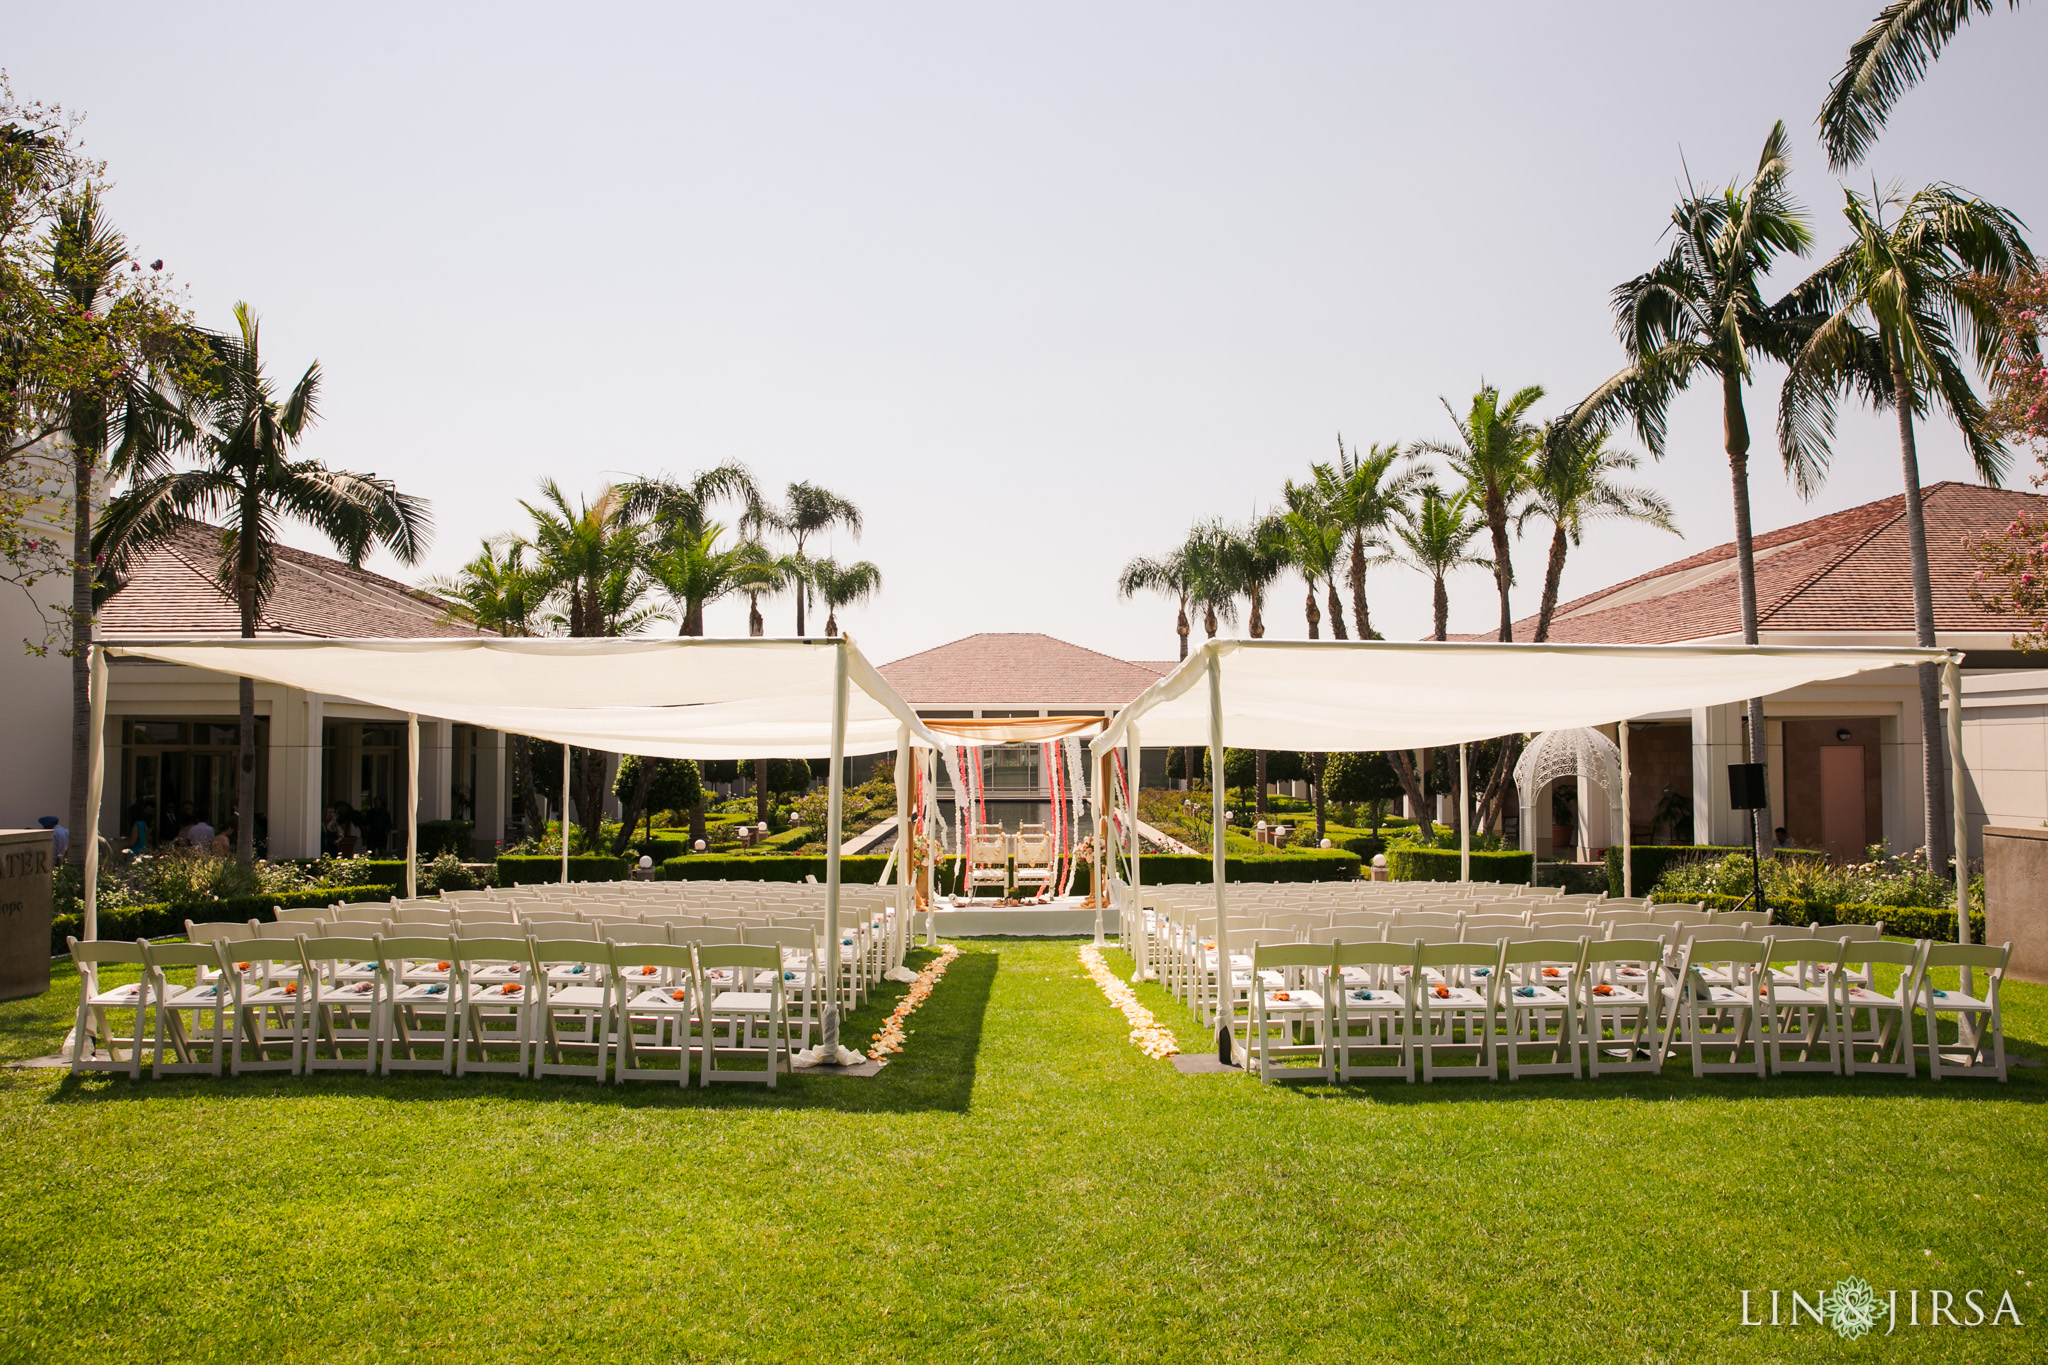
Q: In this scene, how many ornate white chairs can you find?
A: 2